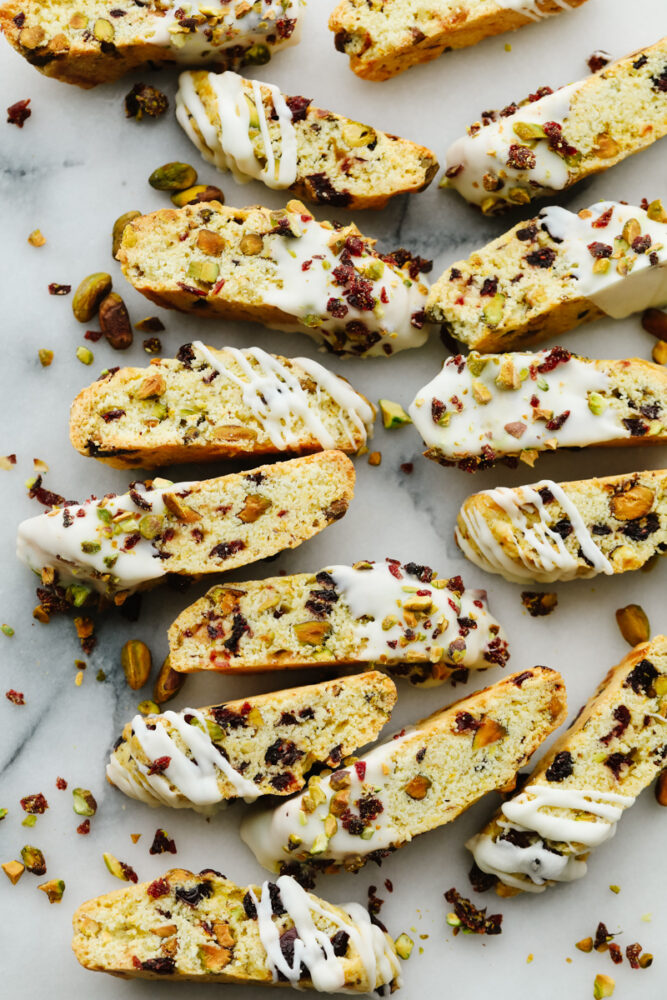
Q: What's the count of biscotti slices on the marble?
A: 15